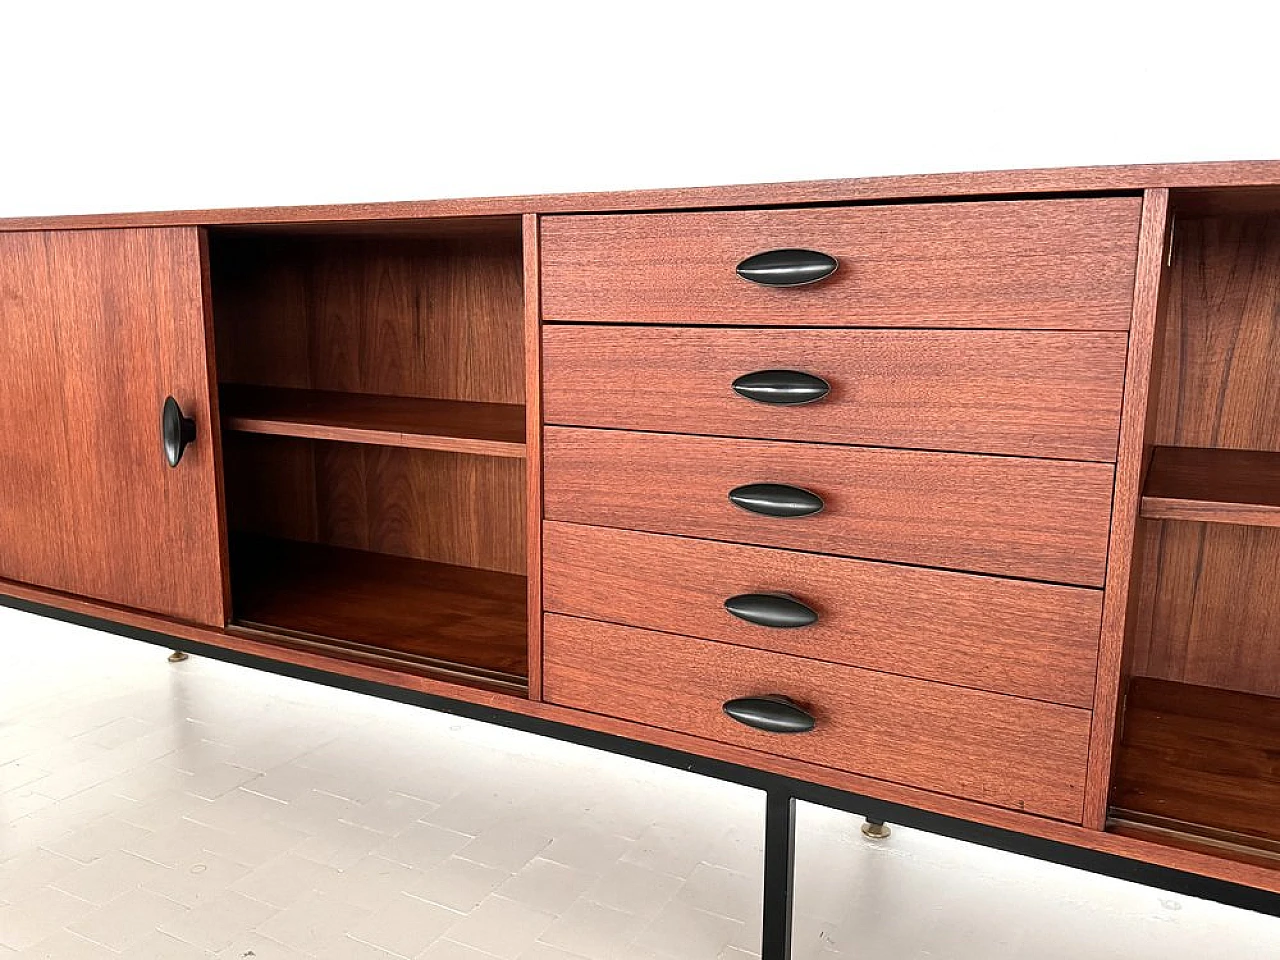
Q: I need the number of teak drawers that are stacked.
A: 5